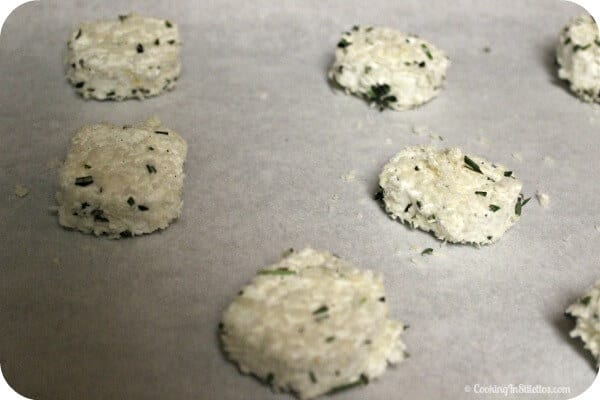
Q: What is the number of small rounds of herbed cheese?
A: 7